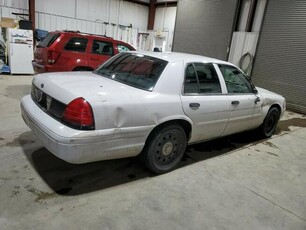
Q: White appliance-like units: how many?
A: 1